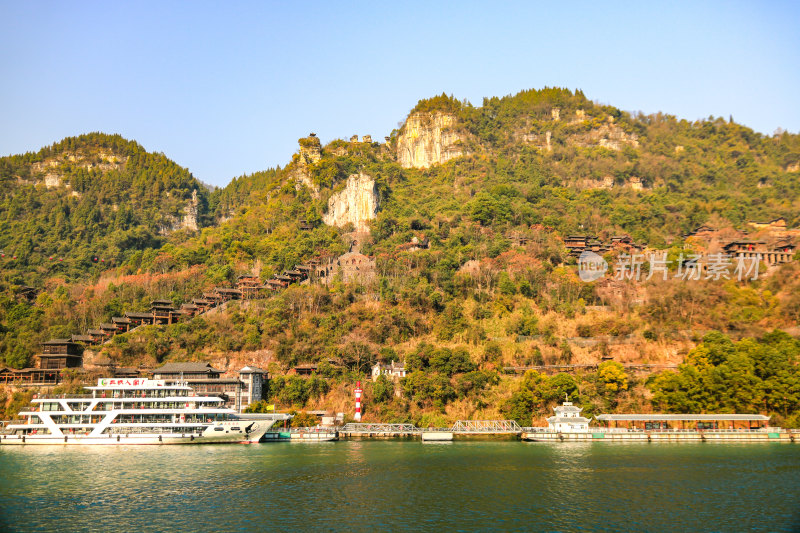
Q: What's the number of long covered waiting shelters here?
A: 1